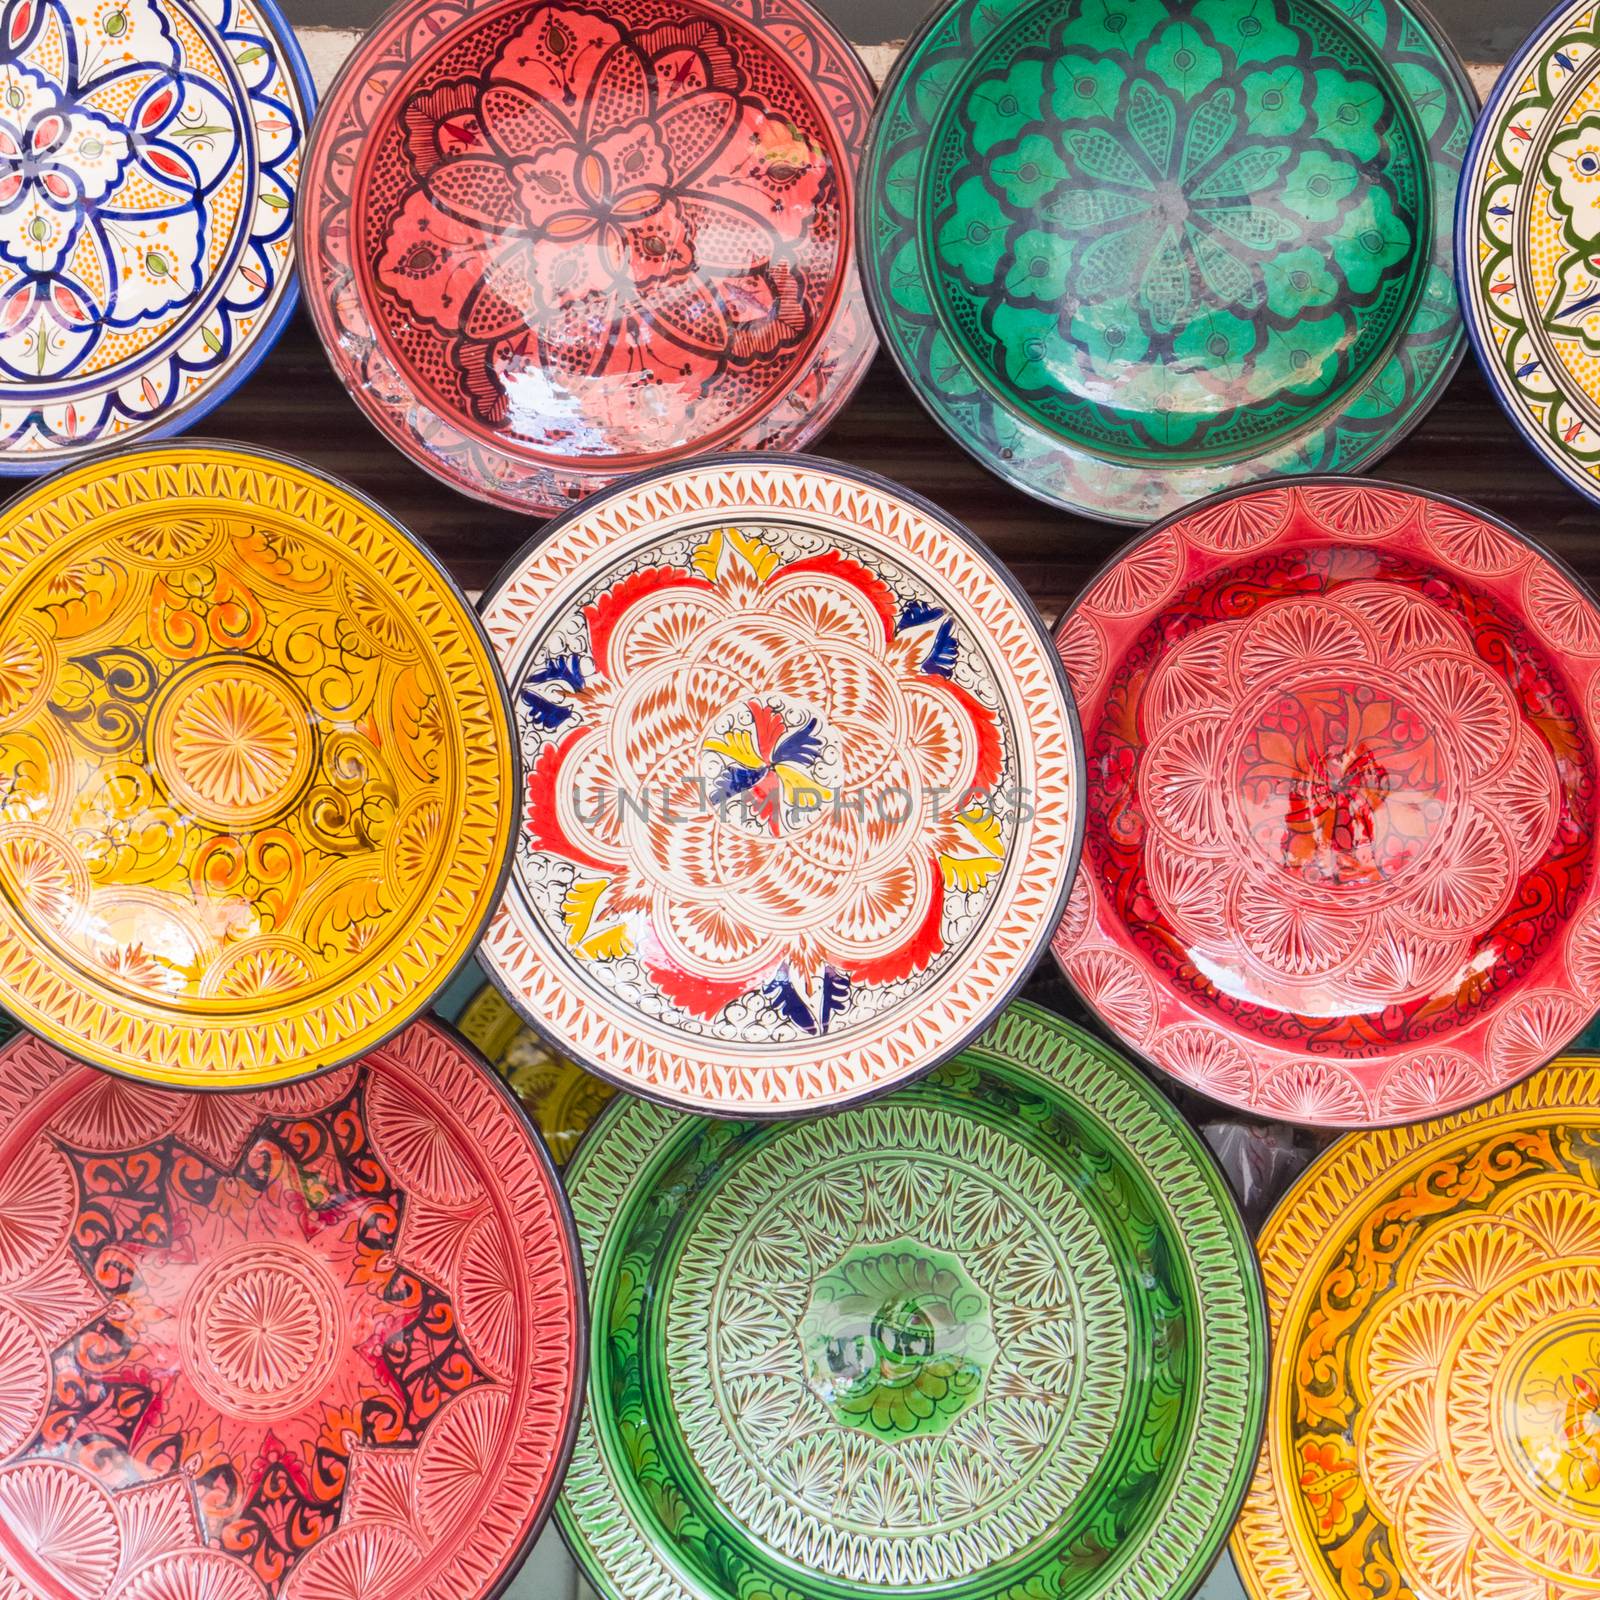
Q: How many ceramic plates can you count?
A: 10